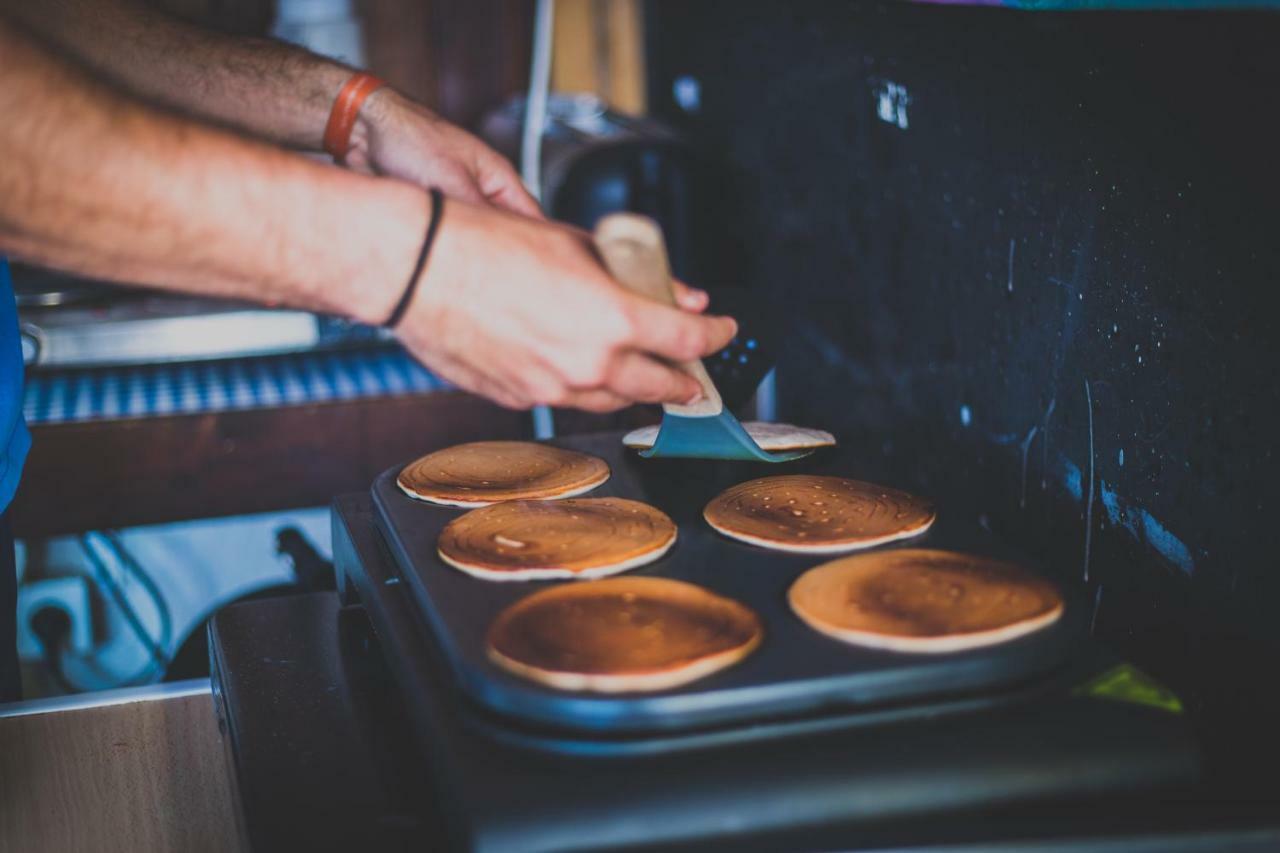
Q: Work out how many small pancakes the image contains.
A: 6